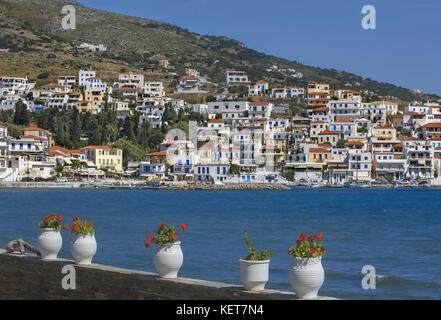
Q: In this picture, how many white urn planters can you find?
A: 5